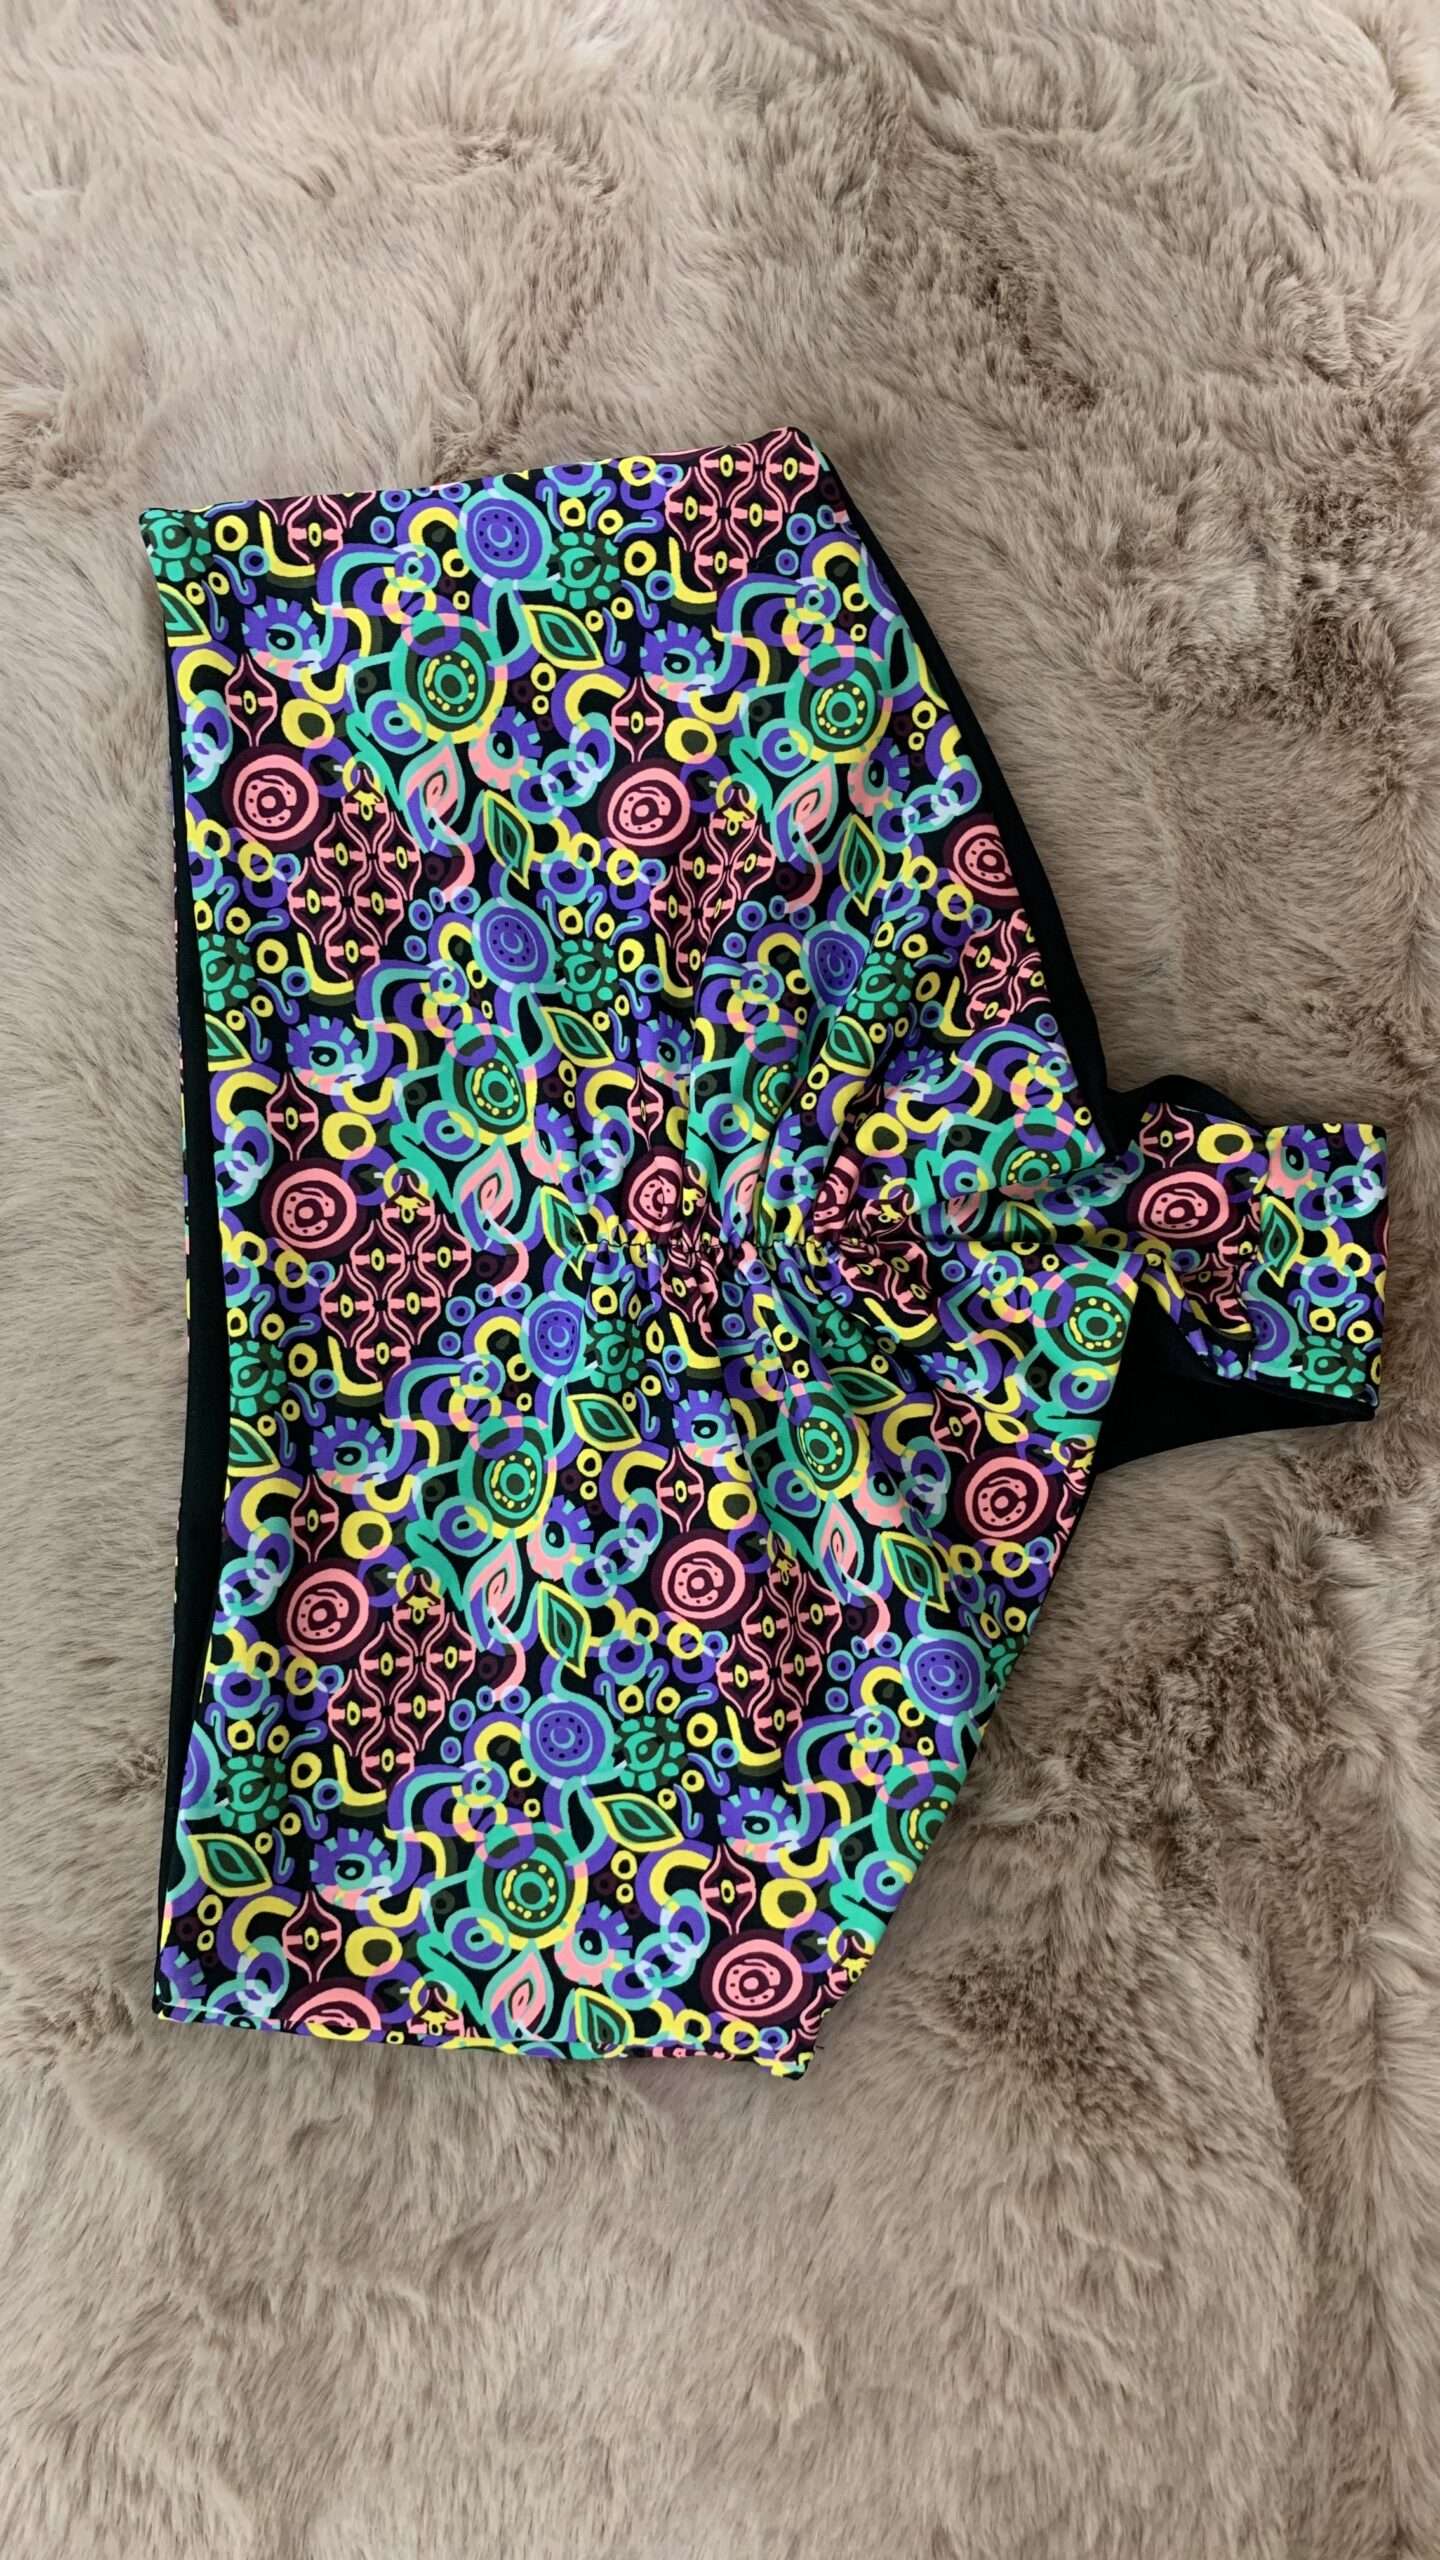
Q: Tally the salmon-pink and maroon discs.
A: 12